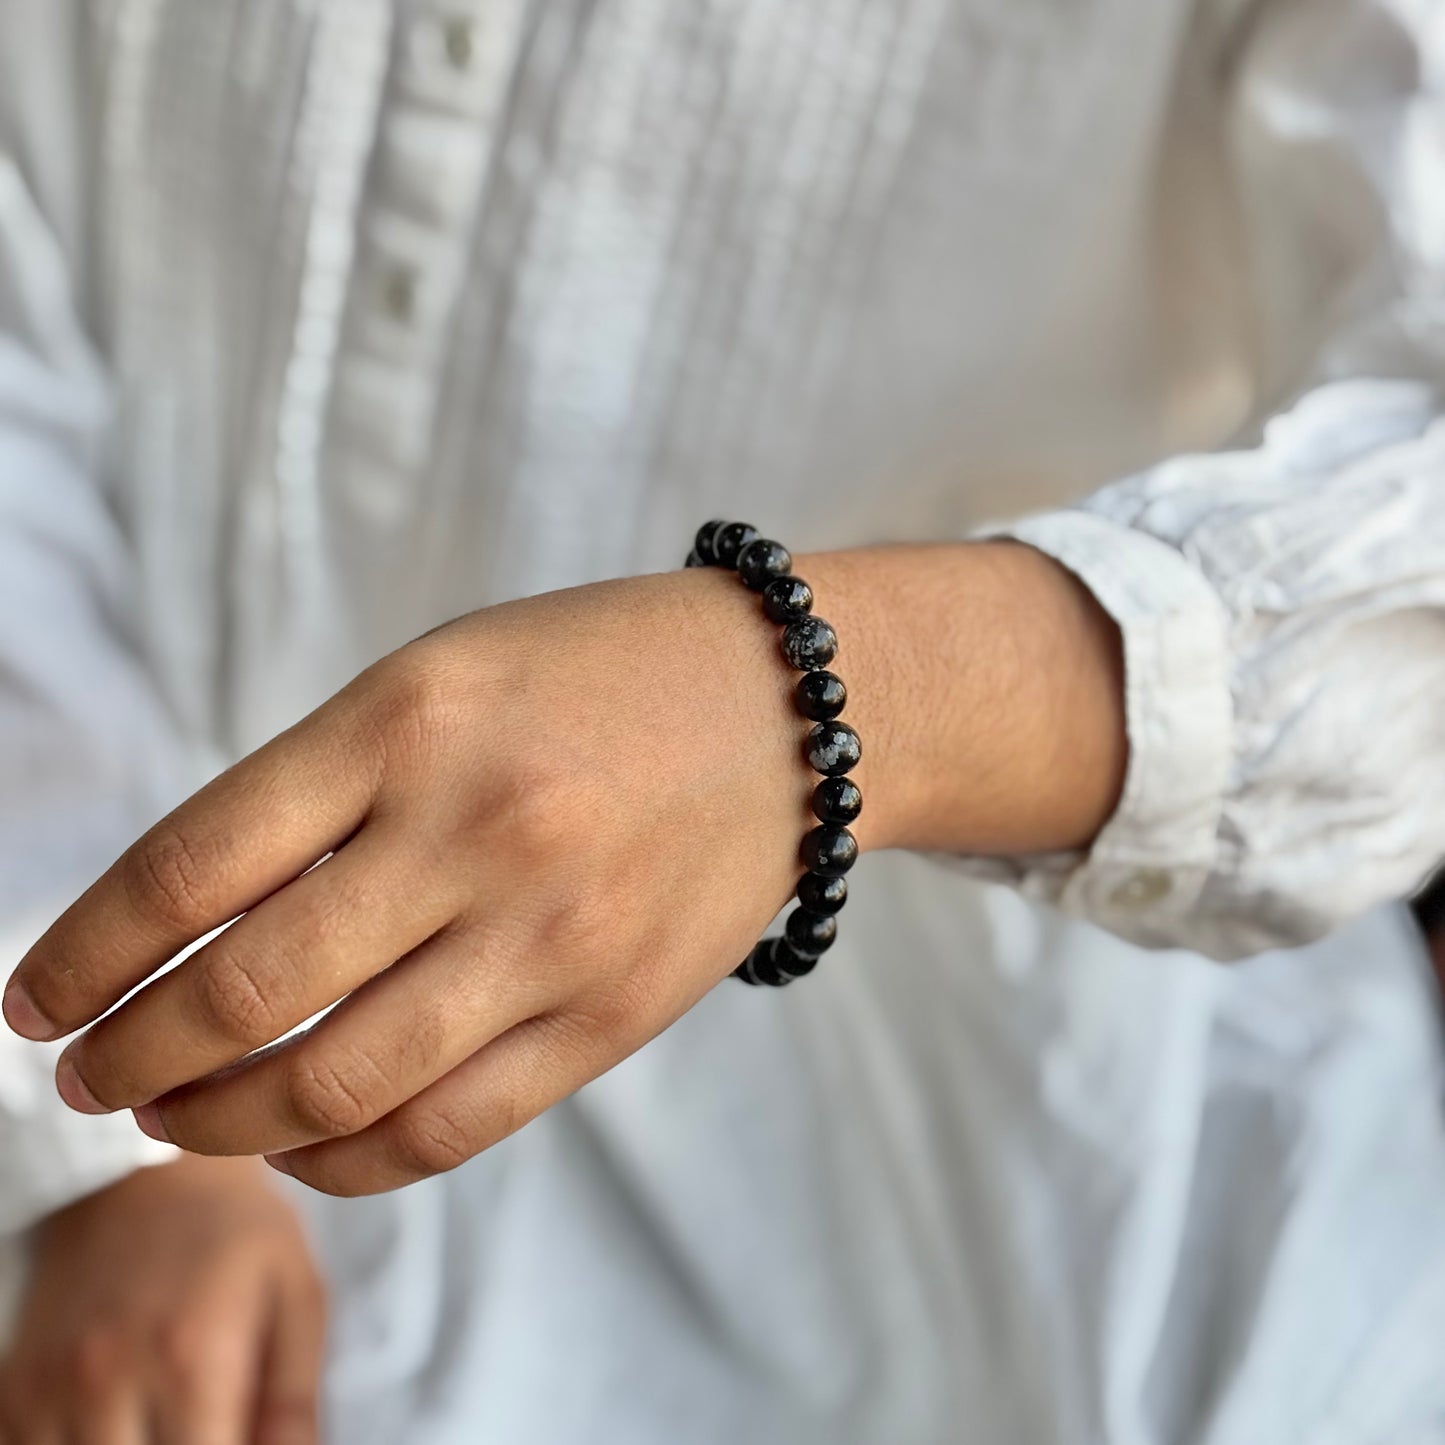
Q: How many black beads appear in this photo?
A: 15